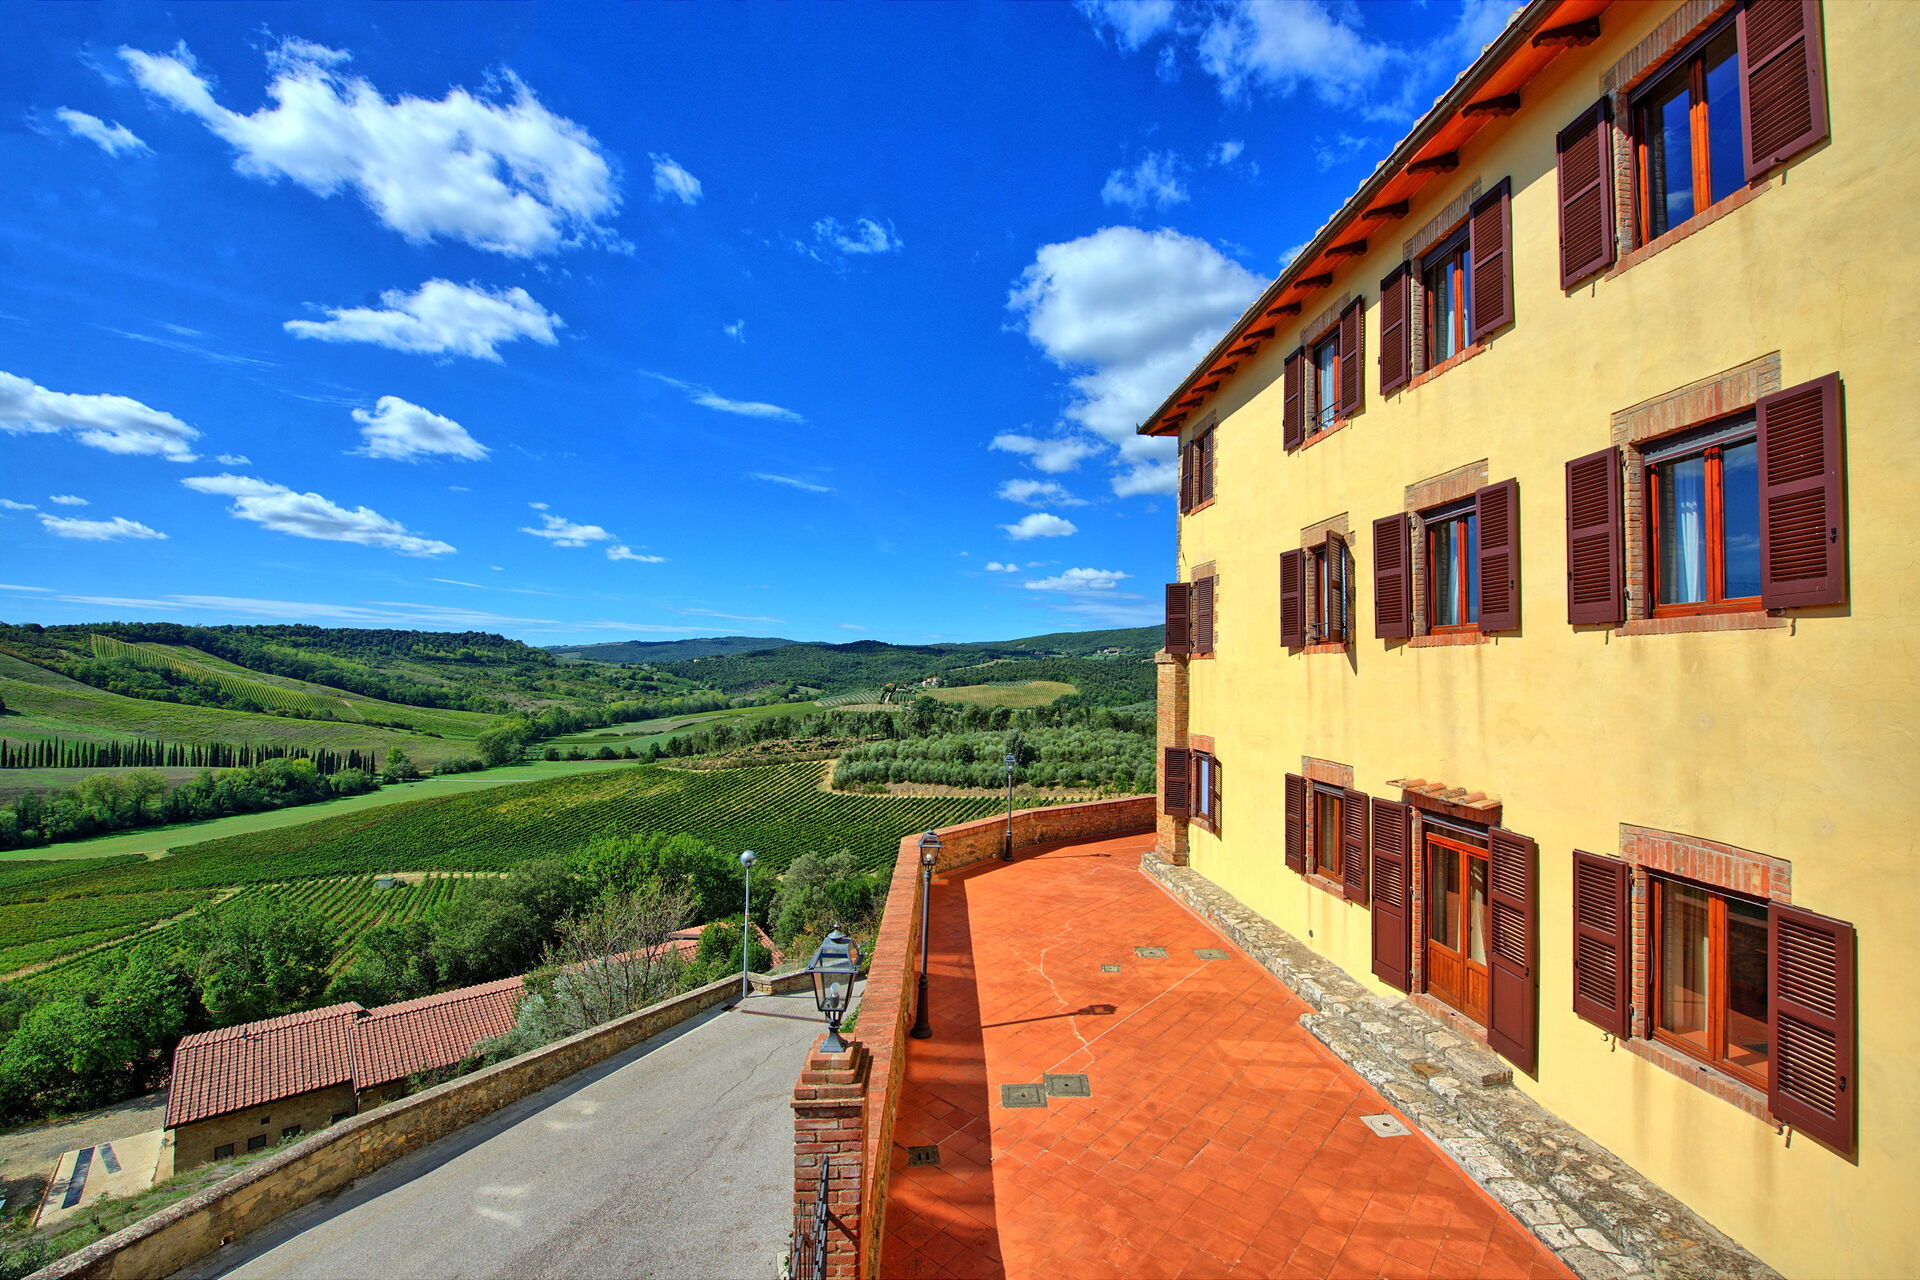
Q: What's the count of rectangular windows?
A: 11